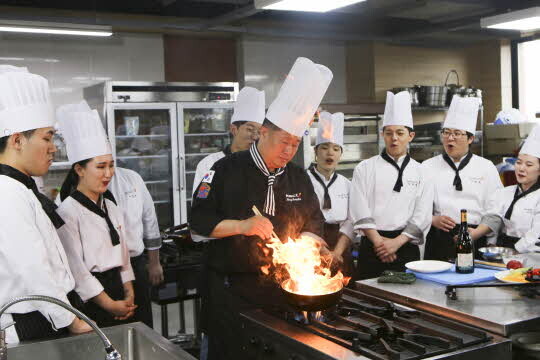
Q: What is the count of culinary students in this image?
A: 8